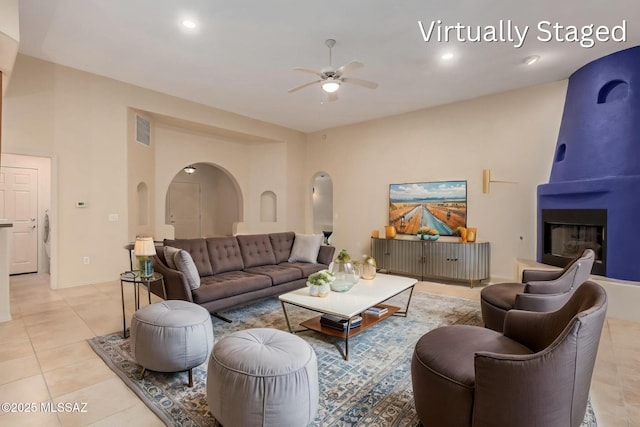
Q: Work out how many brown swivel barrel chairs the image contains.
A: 2